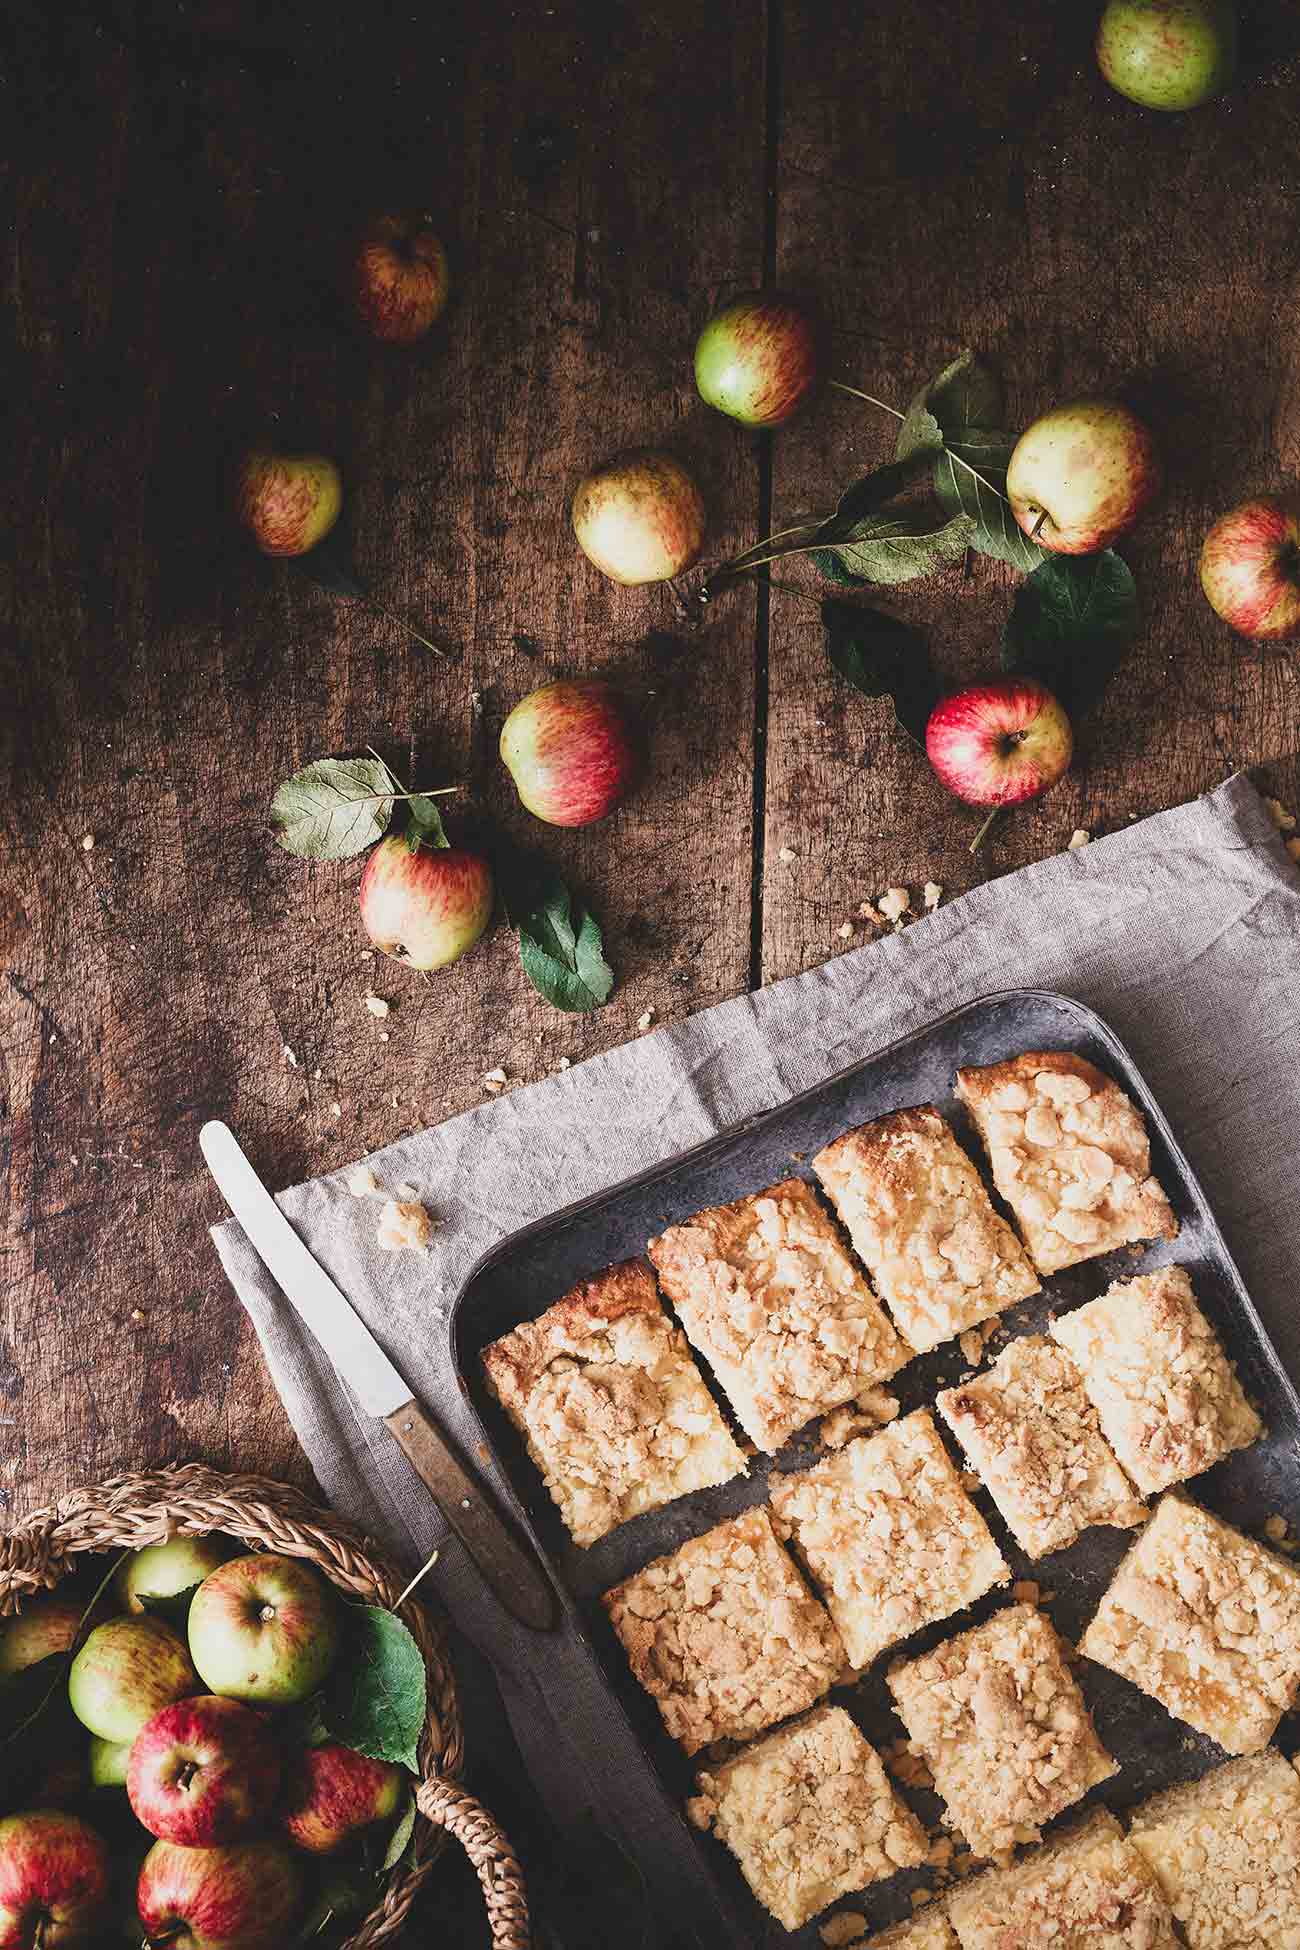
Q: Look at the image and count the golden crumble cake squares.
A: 14